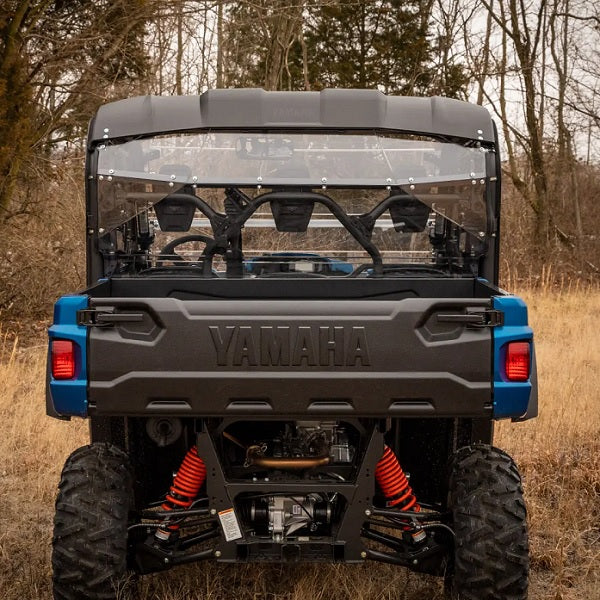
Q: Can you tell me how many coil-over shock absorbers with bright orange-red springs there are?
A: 2